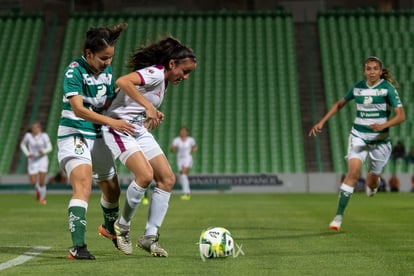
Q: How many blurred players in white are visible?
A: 2